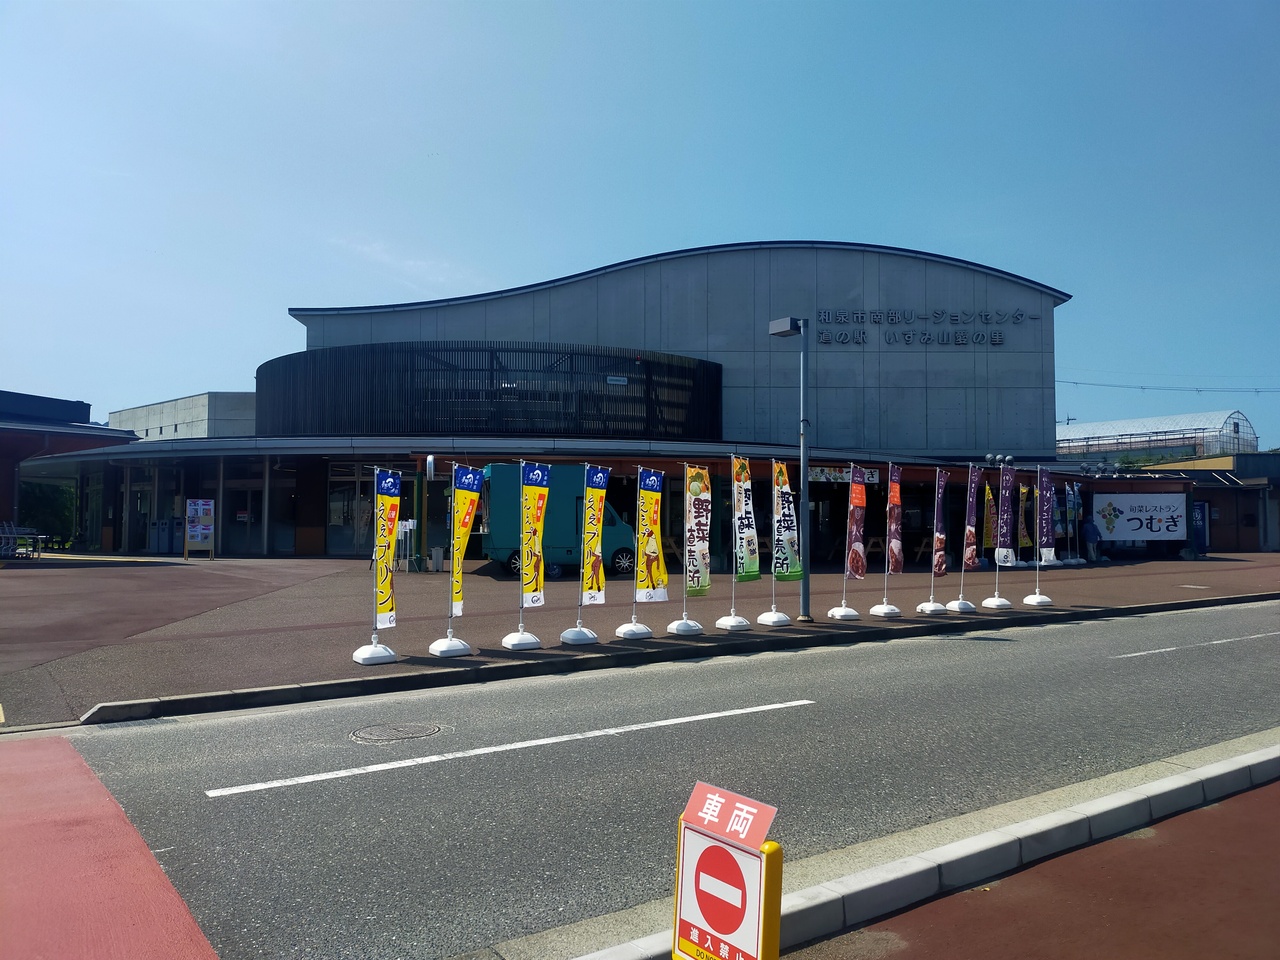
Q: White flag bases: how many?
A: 14